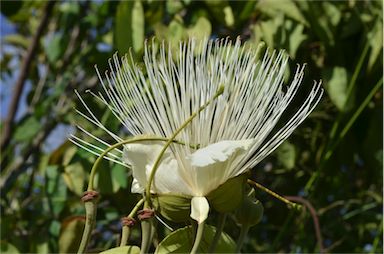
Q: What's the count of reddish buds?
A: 3